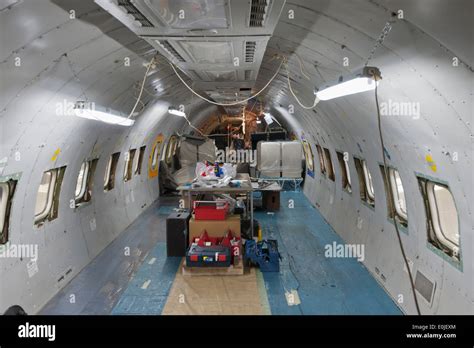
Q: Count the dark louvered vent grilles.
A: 4